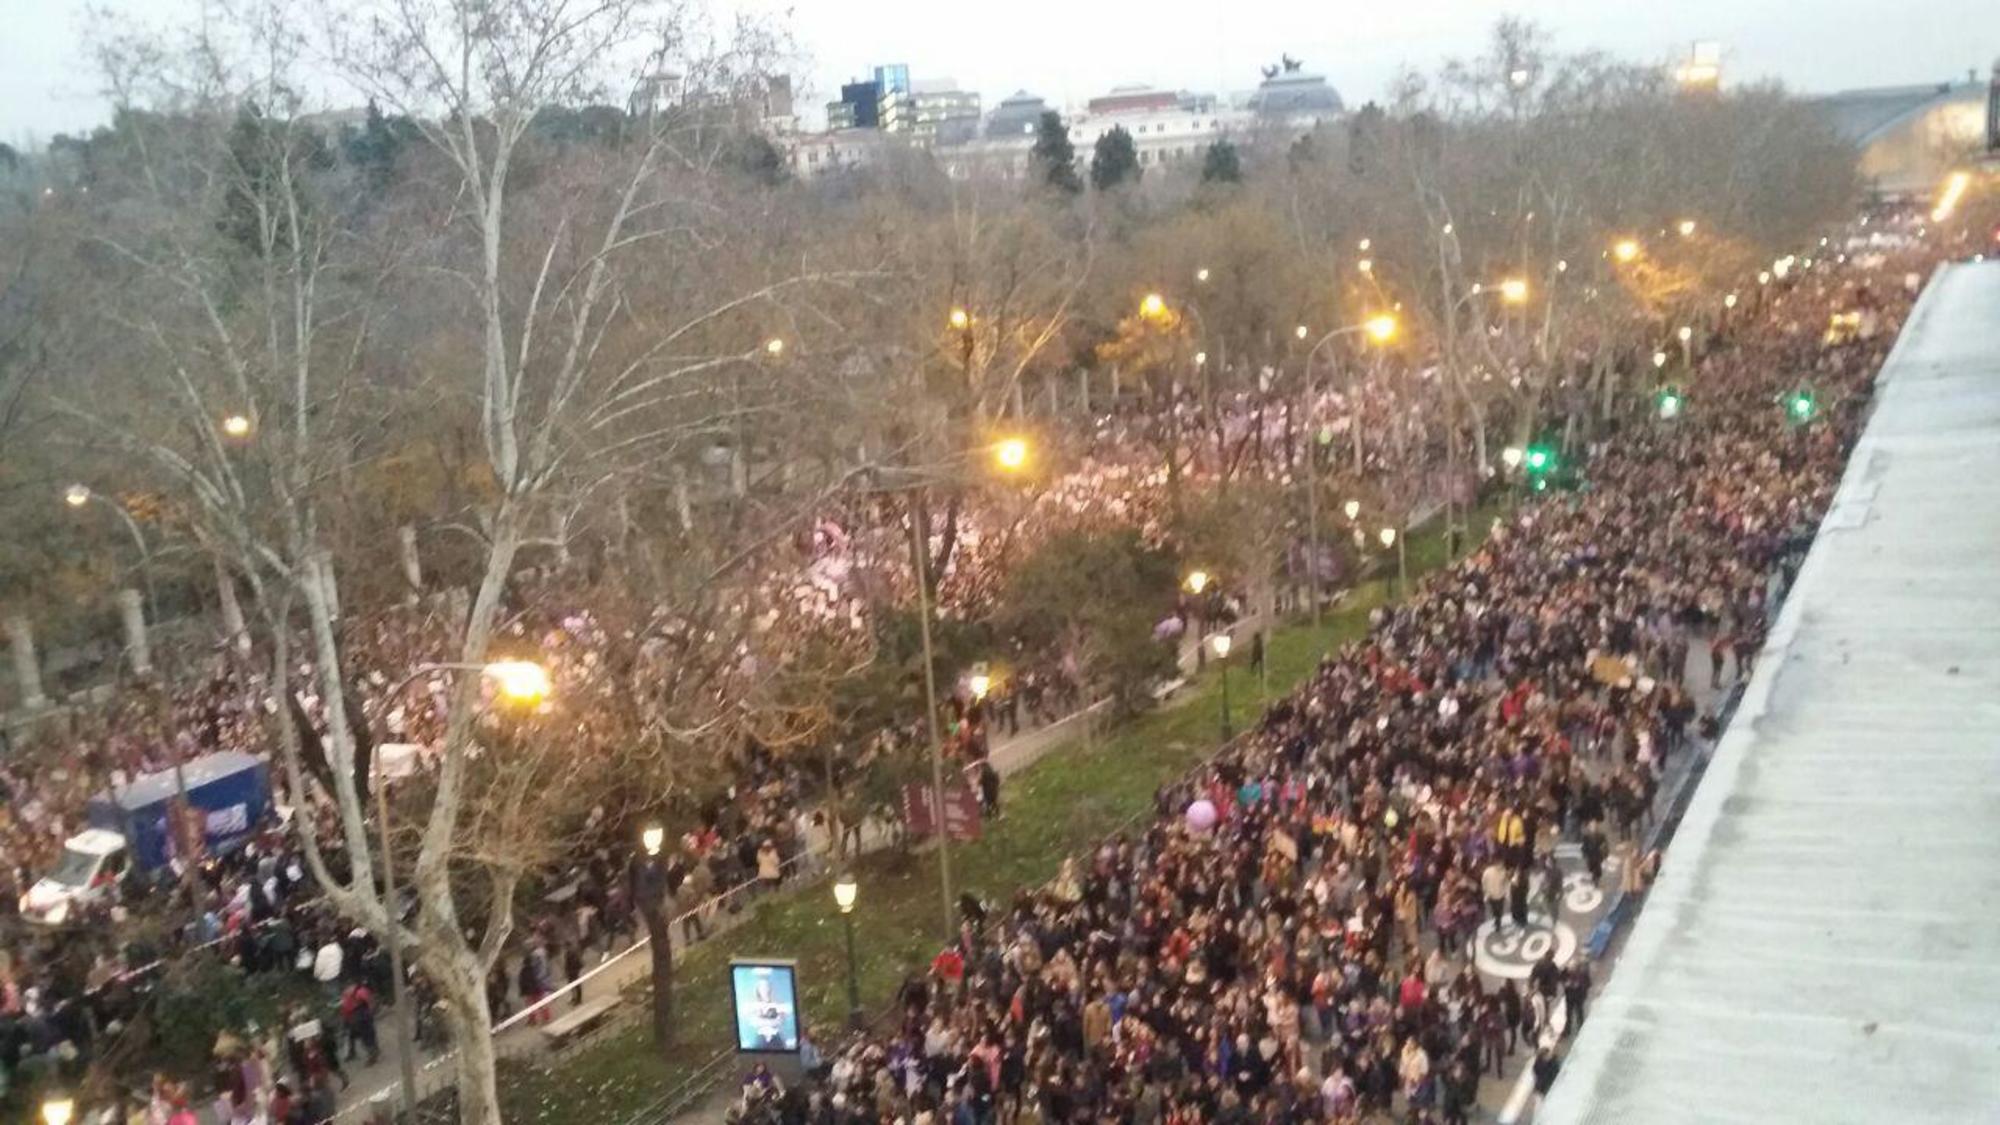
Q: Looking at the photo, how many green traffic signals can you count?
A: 3